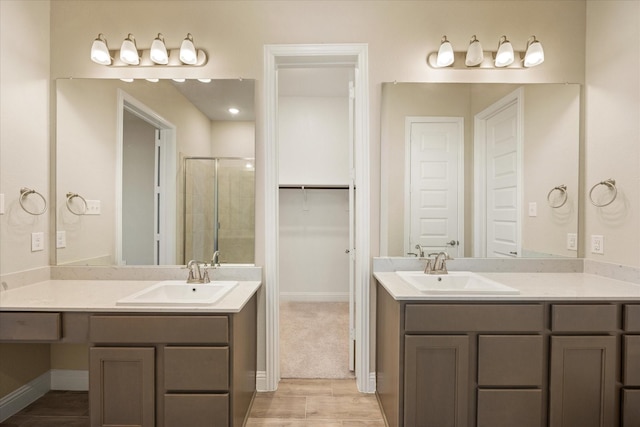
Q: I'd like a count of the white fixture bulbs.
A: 8